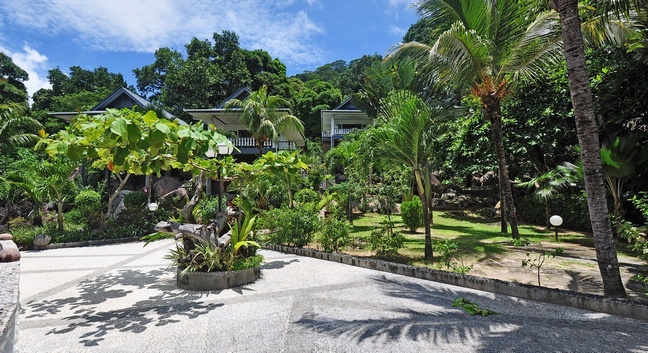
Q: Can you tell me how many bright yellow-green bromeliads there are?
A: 1